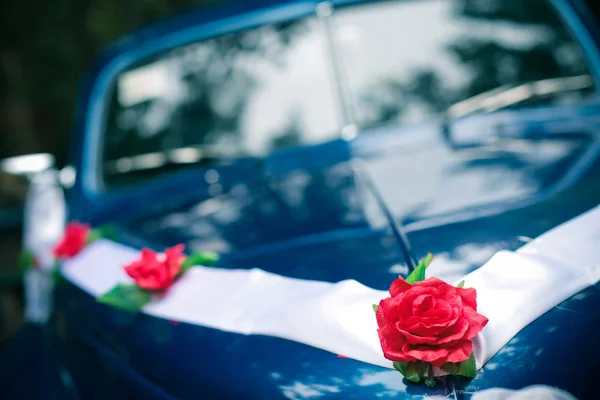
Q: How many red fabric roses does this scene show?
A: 3